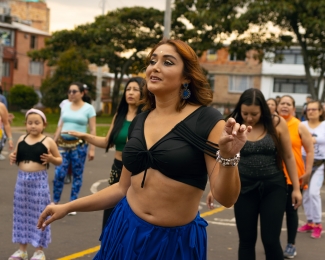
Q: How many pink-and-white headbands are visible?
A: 1